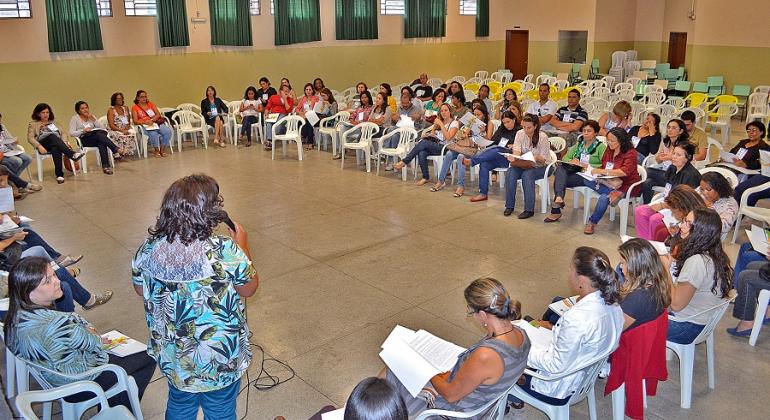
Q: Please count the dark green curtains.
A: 7